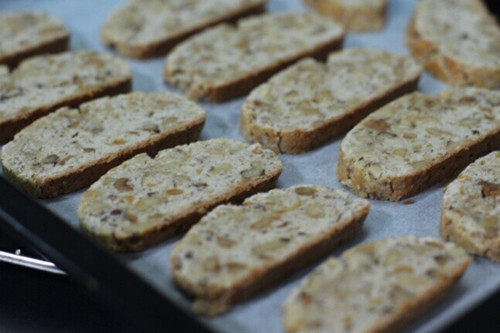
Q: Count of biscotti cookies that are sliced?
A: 13